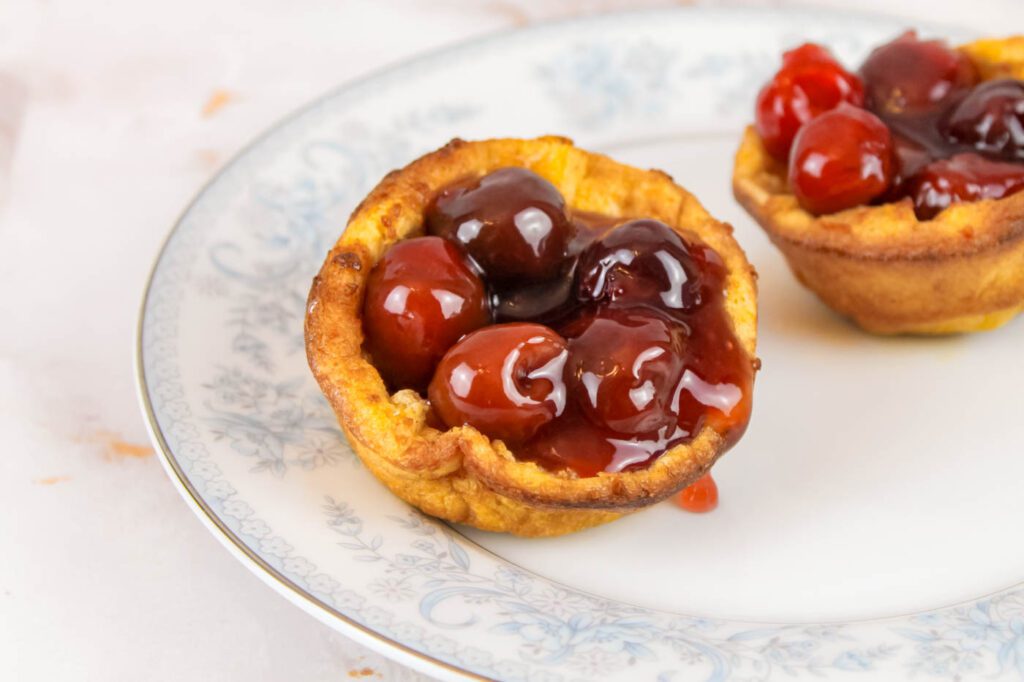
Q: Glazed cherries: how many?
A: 10